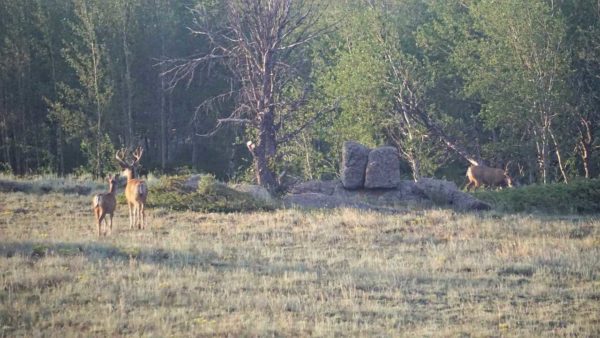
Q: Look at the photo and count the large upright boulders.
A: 2